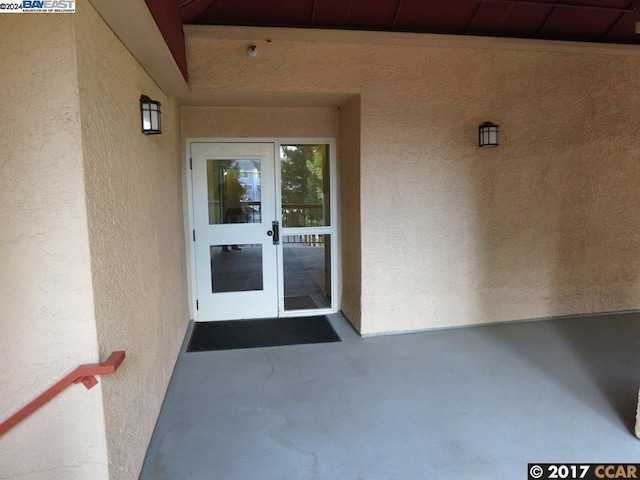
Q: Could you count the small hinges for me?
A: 3